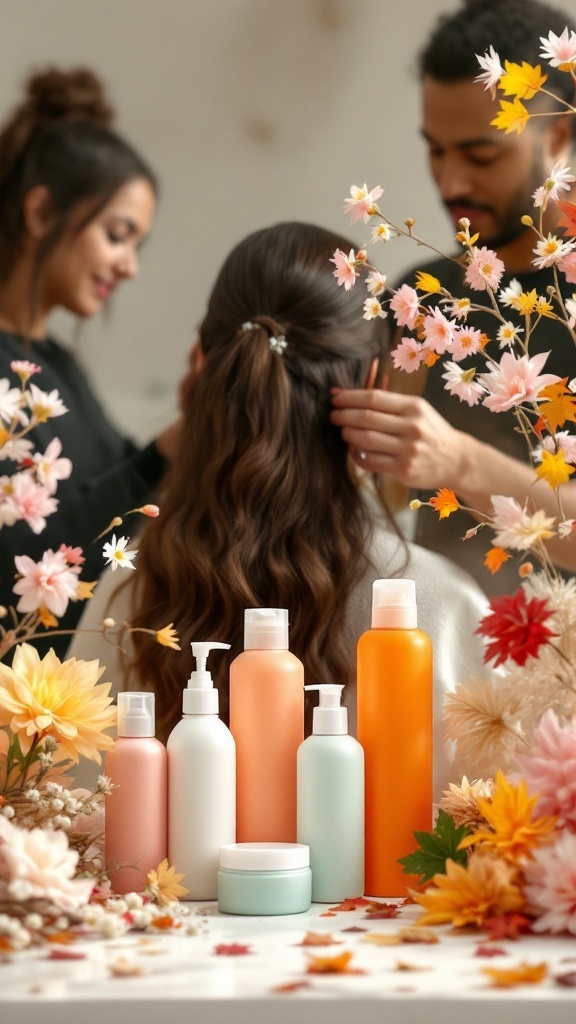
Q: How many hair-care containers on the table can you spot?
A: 6